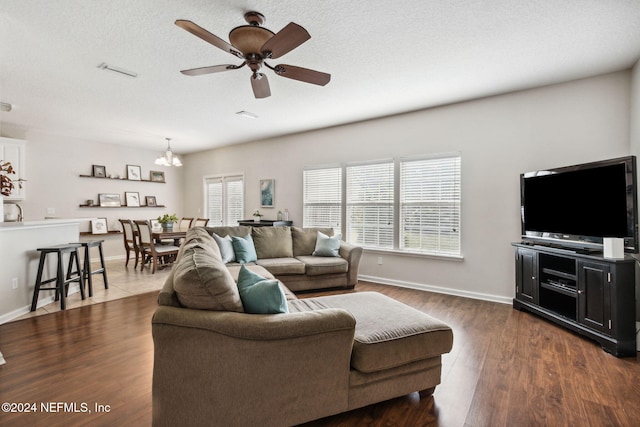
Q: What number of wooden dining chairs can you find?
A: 4